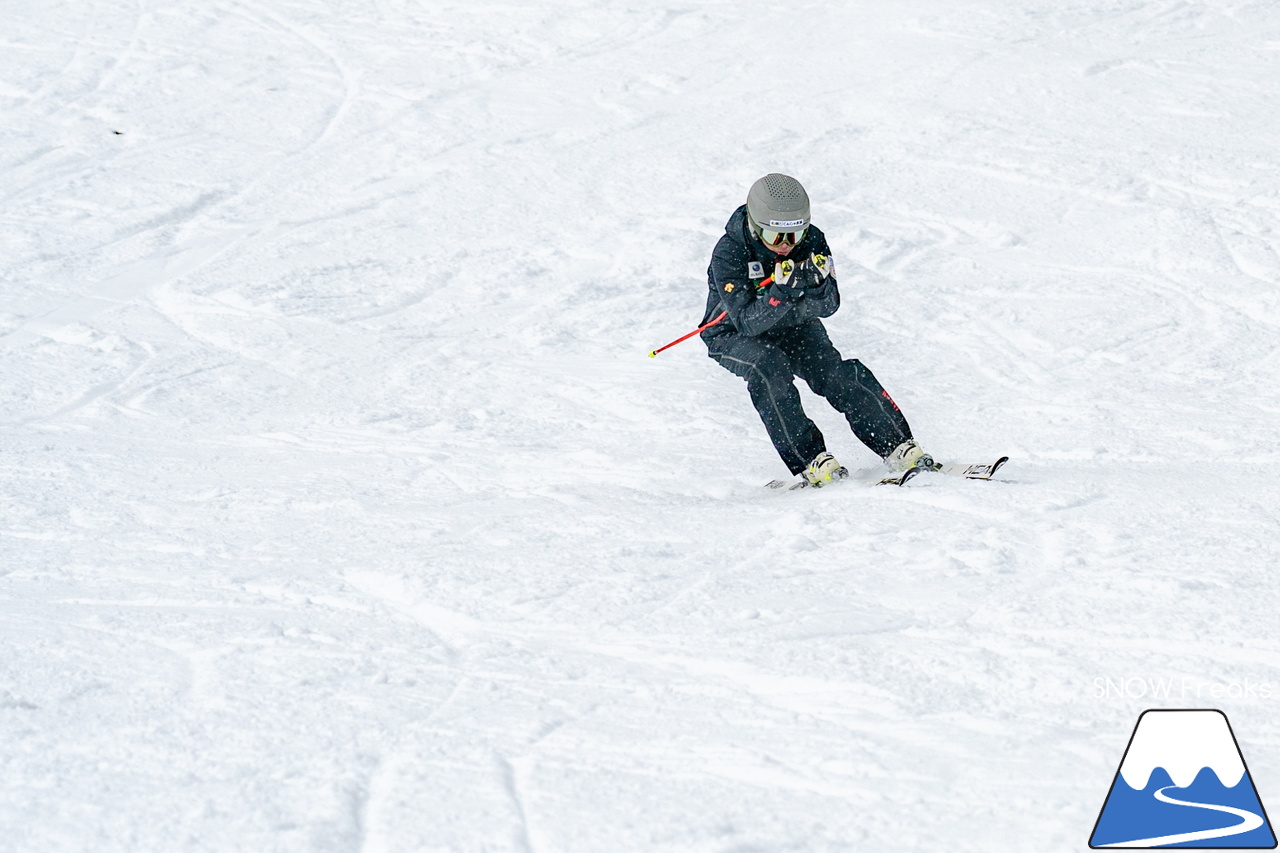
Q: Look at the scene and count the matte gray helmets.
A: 1